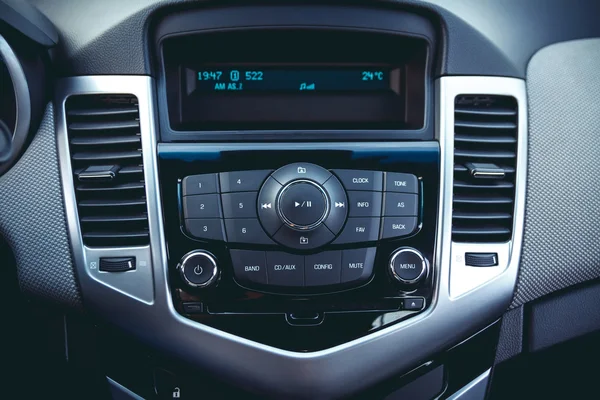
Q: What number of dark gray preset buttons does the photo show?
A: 6